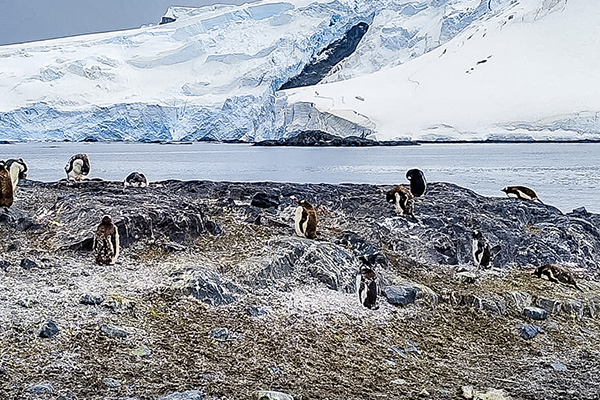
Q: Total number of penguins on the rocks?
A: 12